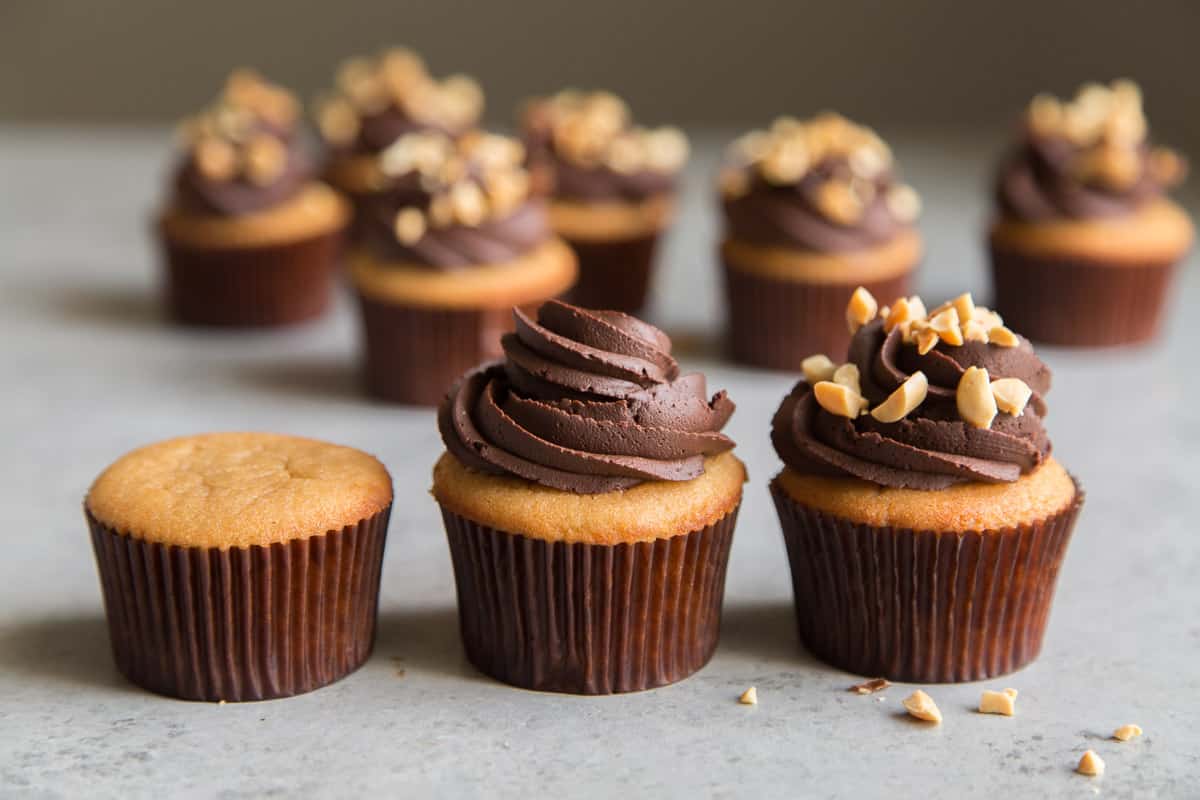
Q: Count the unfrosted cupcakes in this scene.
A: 1